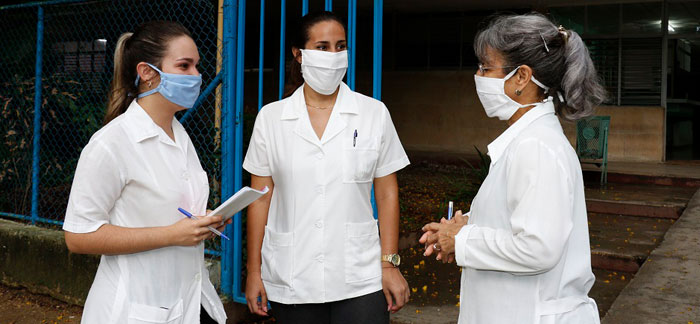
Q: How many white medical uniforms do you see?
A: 3